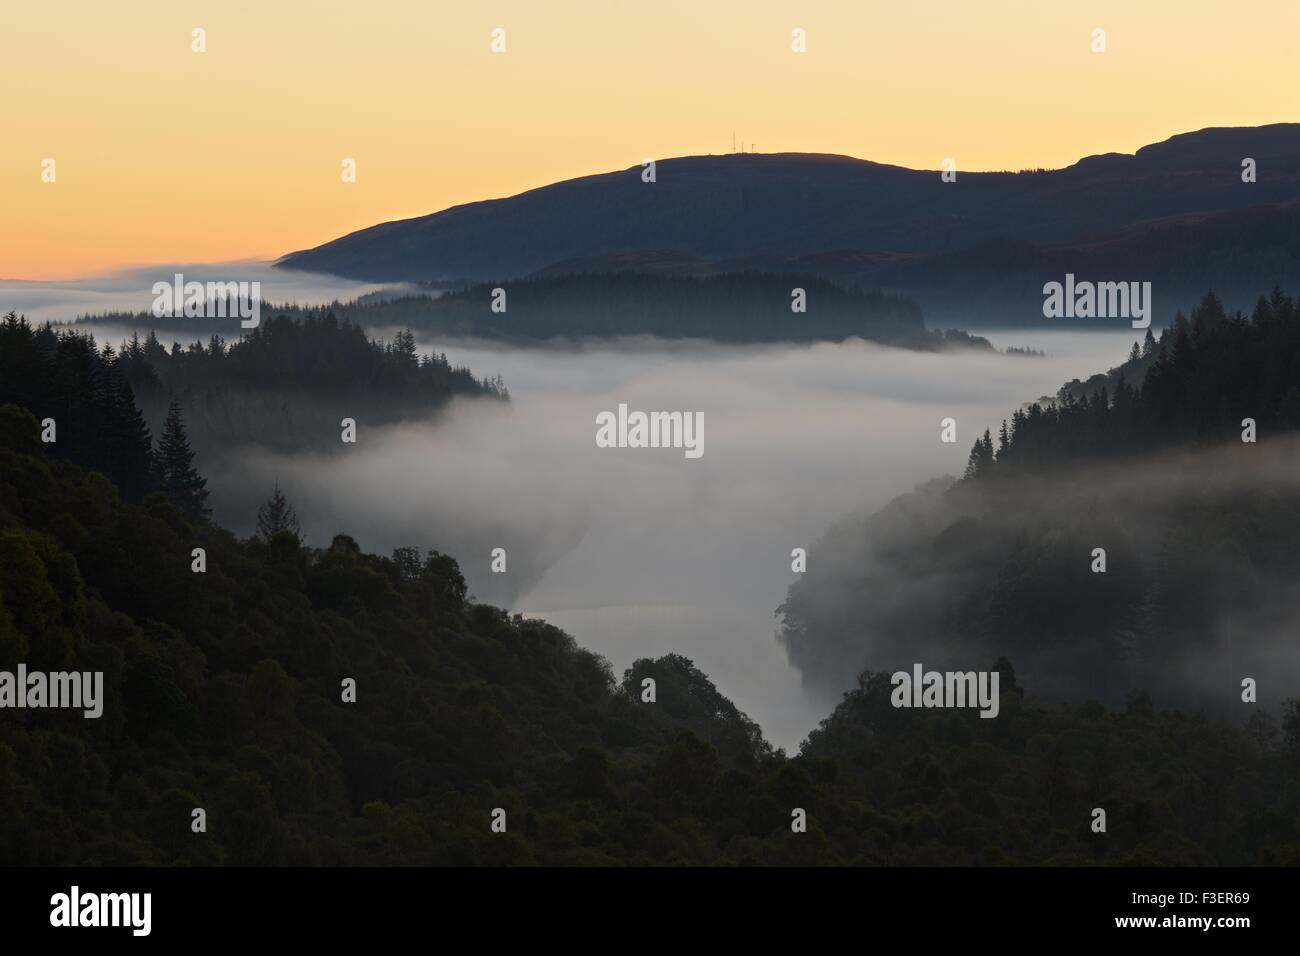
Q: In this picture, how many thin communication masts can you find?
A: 3